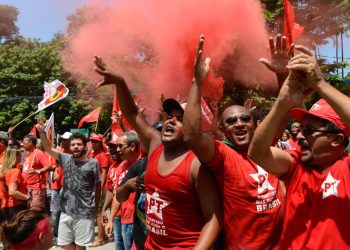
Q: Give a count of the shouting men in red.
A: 3